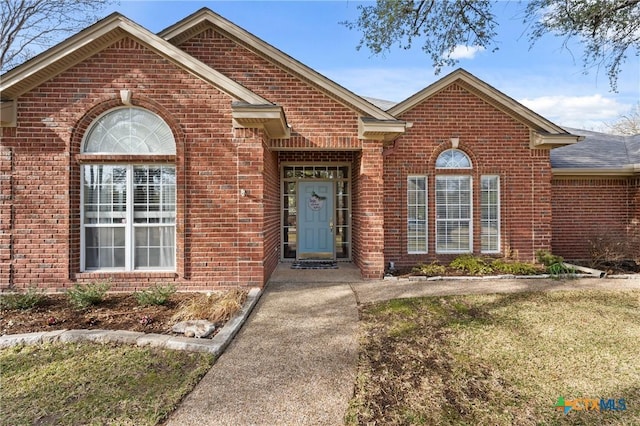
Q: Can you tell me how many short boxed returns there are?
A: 4